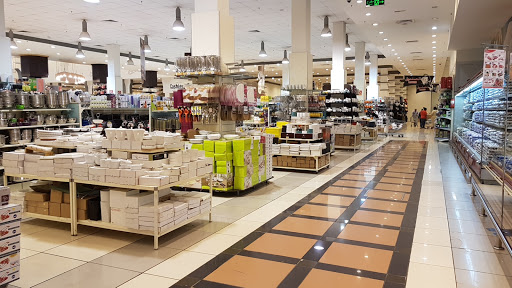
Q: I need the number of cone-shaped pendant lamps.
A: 14